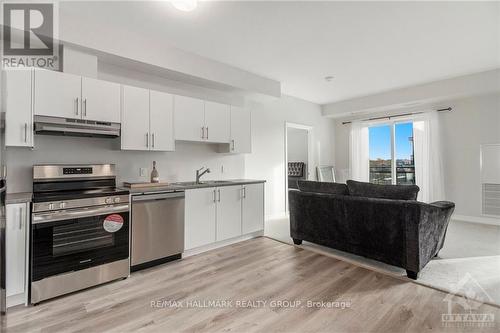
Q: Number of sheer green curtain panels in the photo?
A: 0